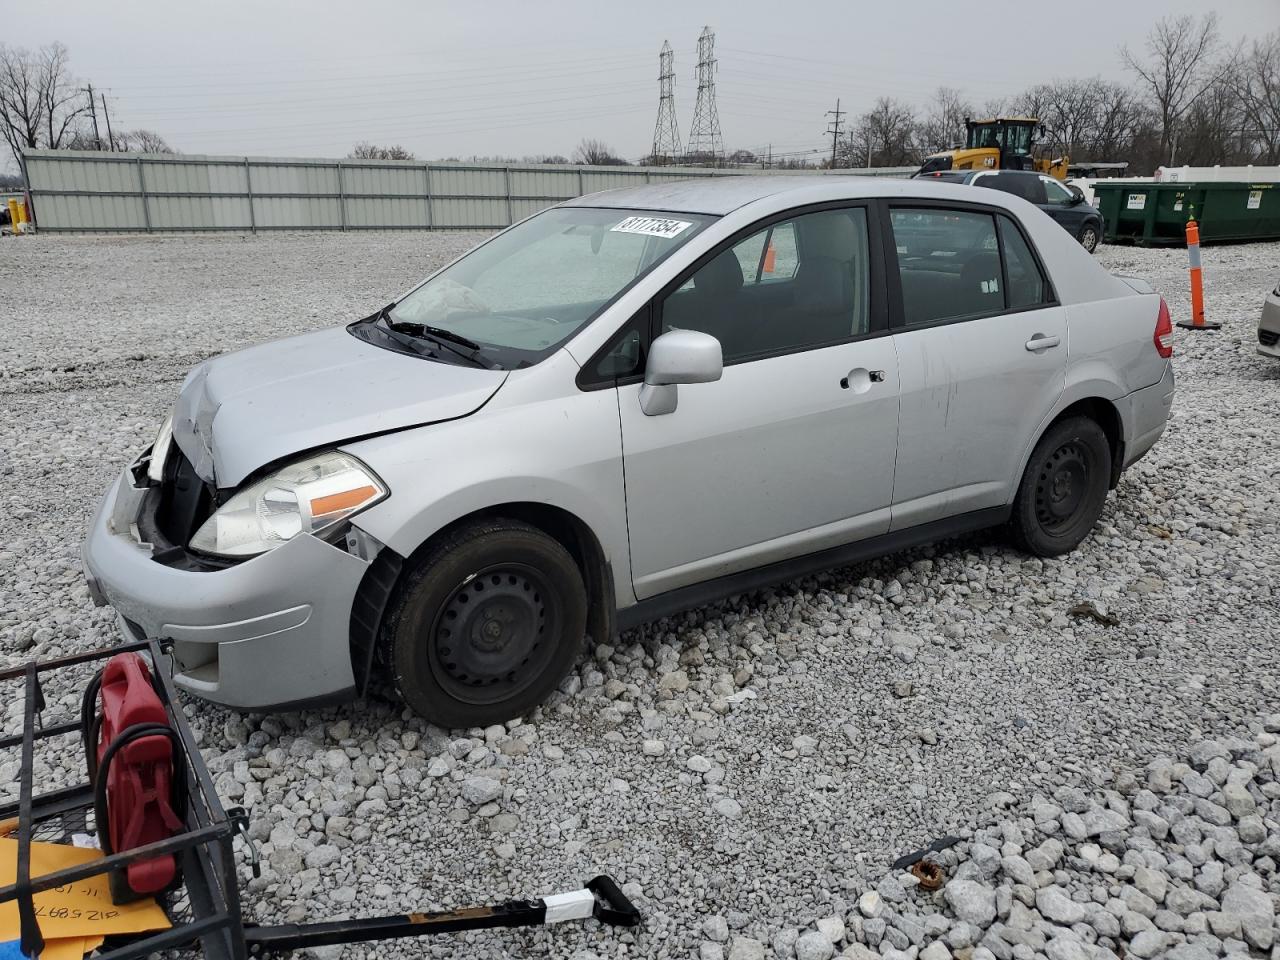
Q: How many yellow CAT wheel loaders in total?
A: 1